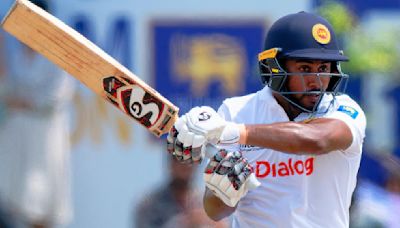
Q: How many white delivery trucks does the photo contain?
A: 0